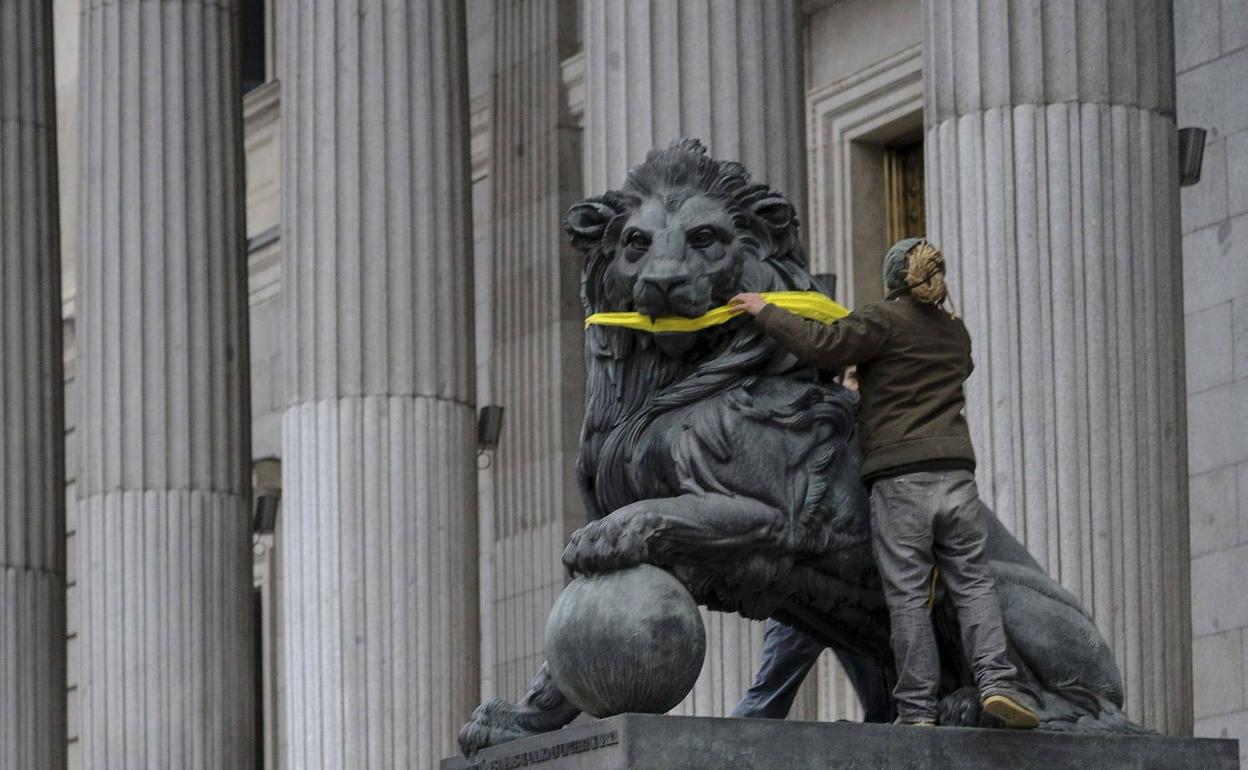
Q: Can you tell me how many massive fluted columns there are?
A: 5